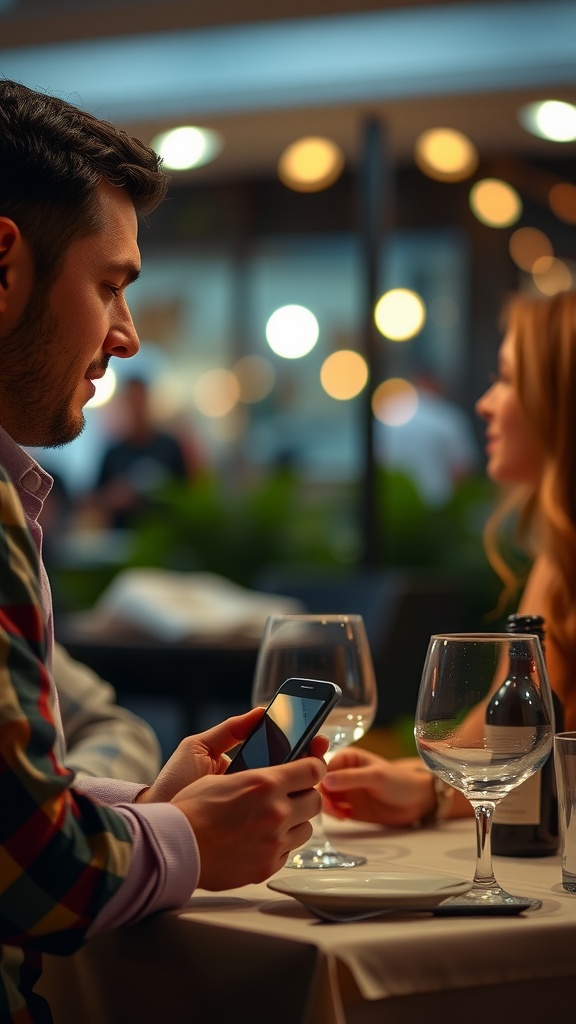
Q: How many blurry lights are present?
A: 15